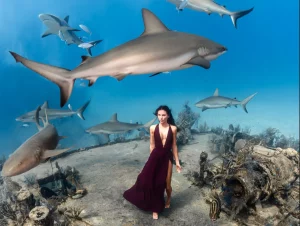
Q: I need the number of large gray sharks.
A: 7